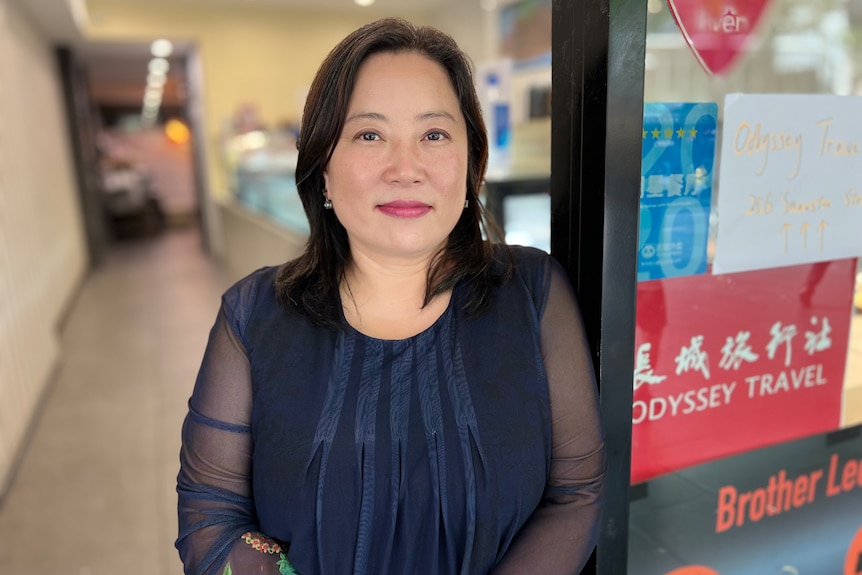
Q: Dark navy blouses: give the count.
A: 1